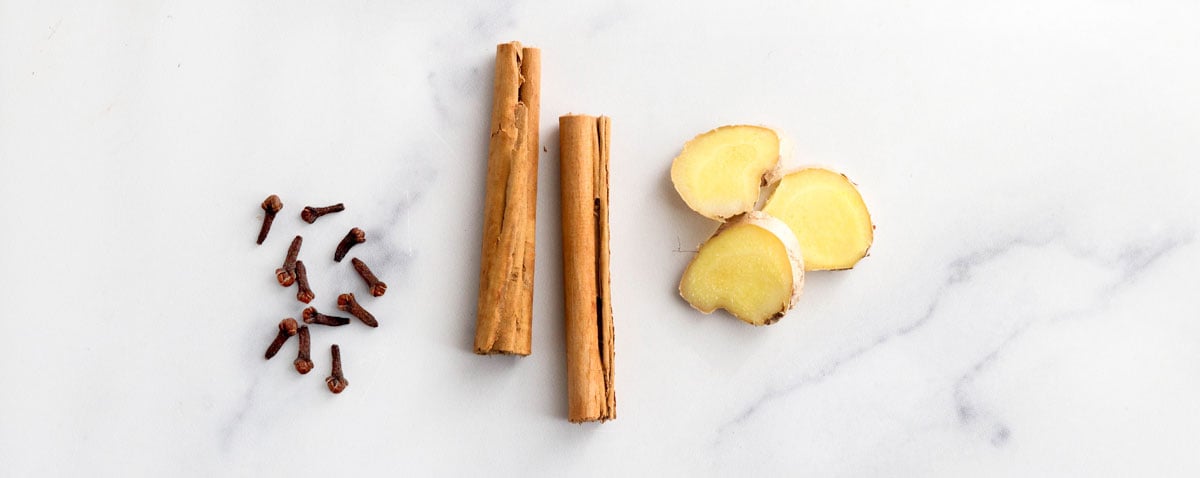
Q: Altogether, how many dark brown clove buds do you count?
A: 11